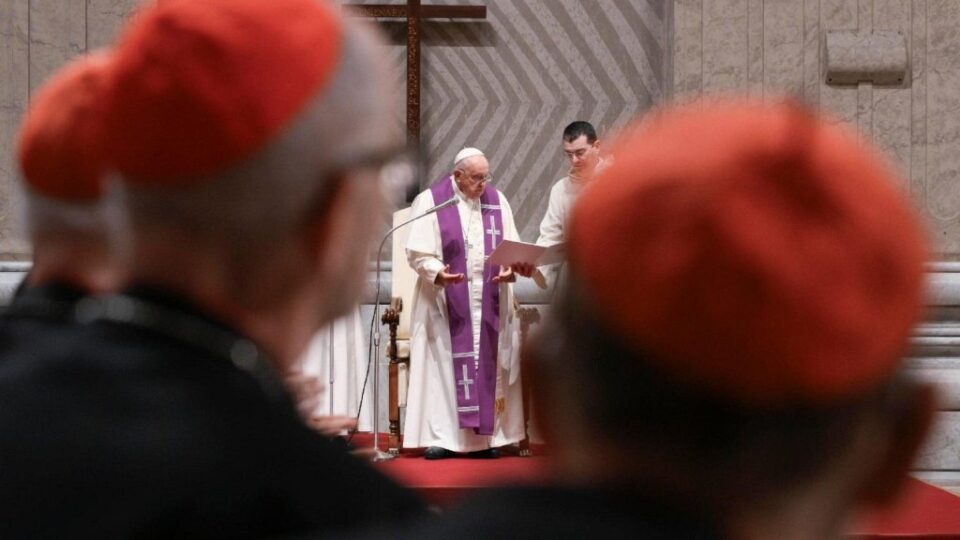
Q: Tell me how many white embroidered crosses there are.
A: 2